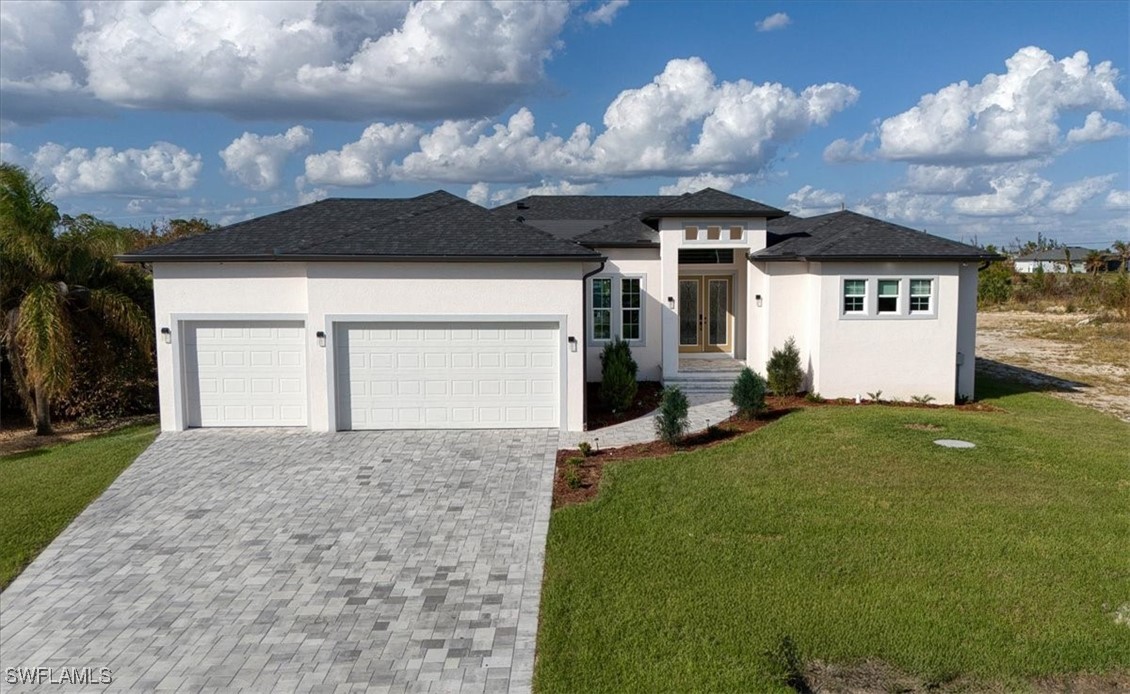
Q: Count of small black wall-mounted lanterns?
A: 5